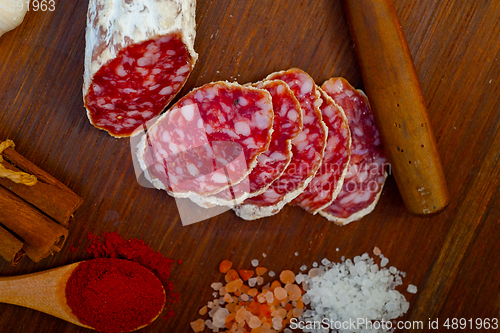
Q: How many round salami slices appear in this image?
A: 5